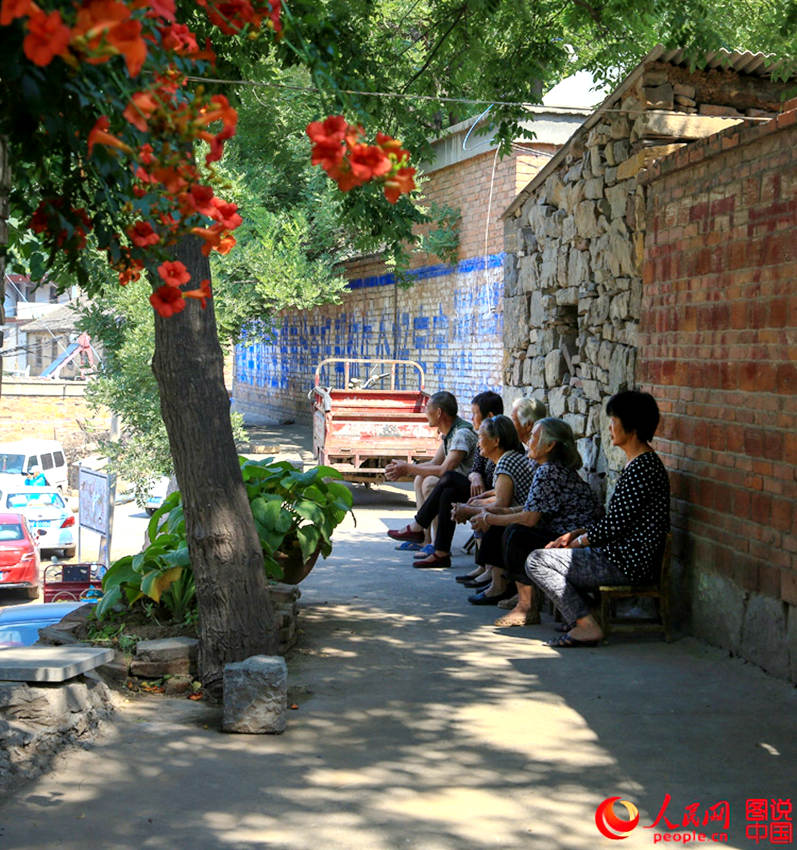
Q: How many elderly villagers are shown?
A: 6